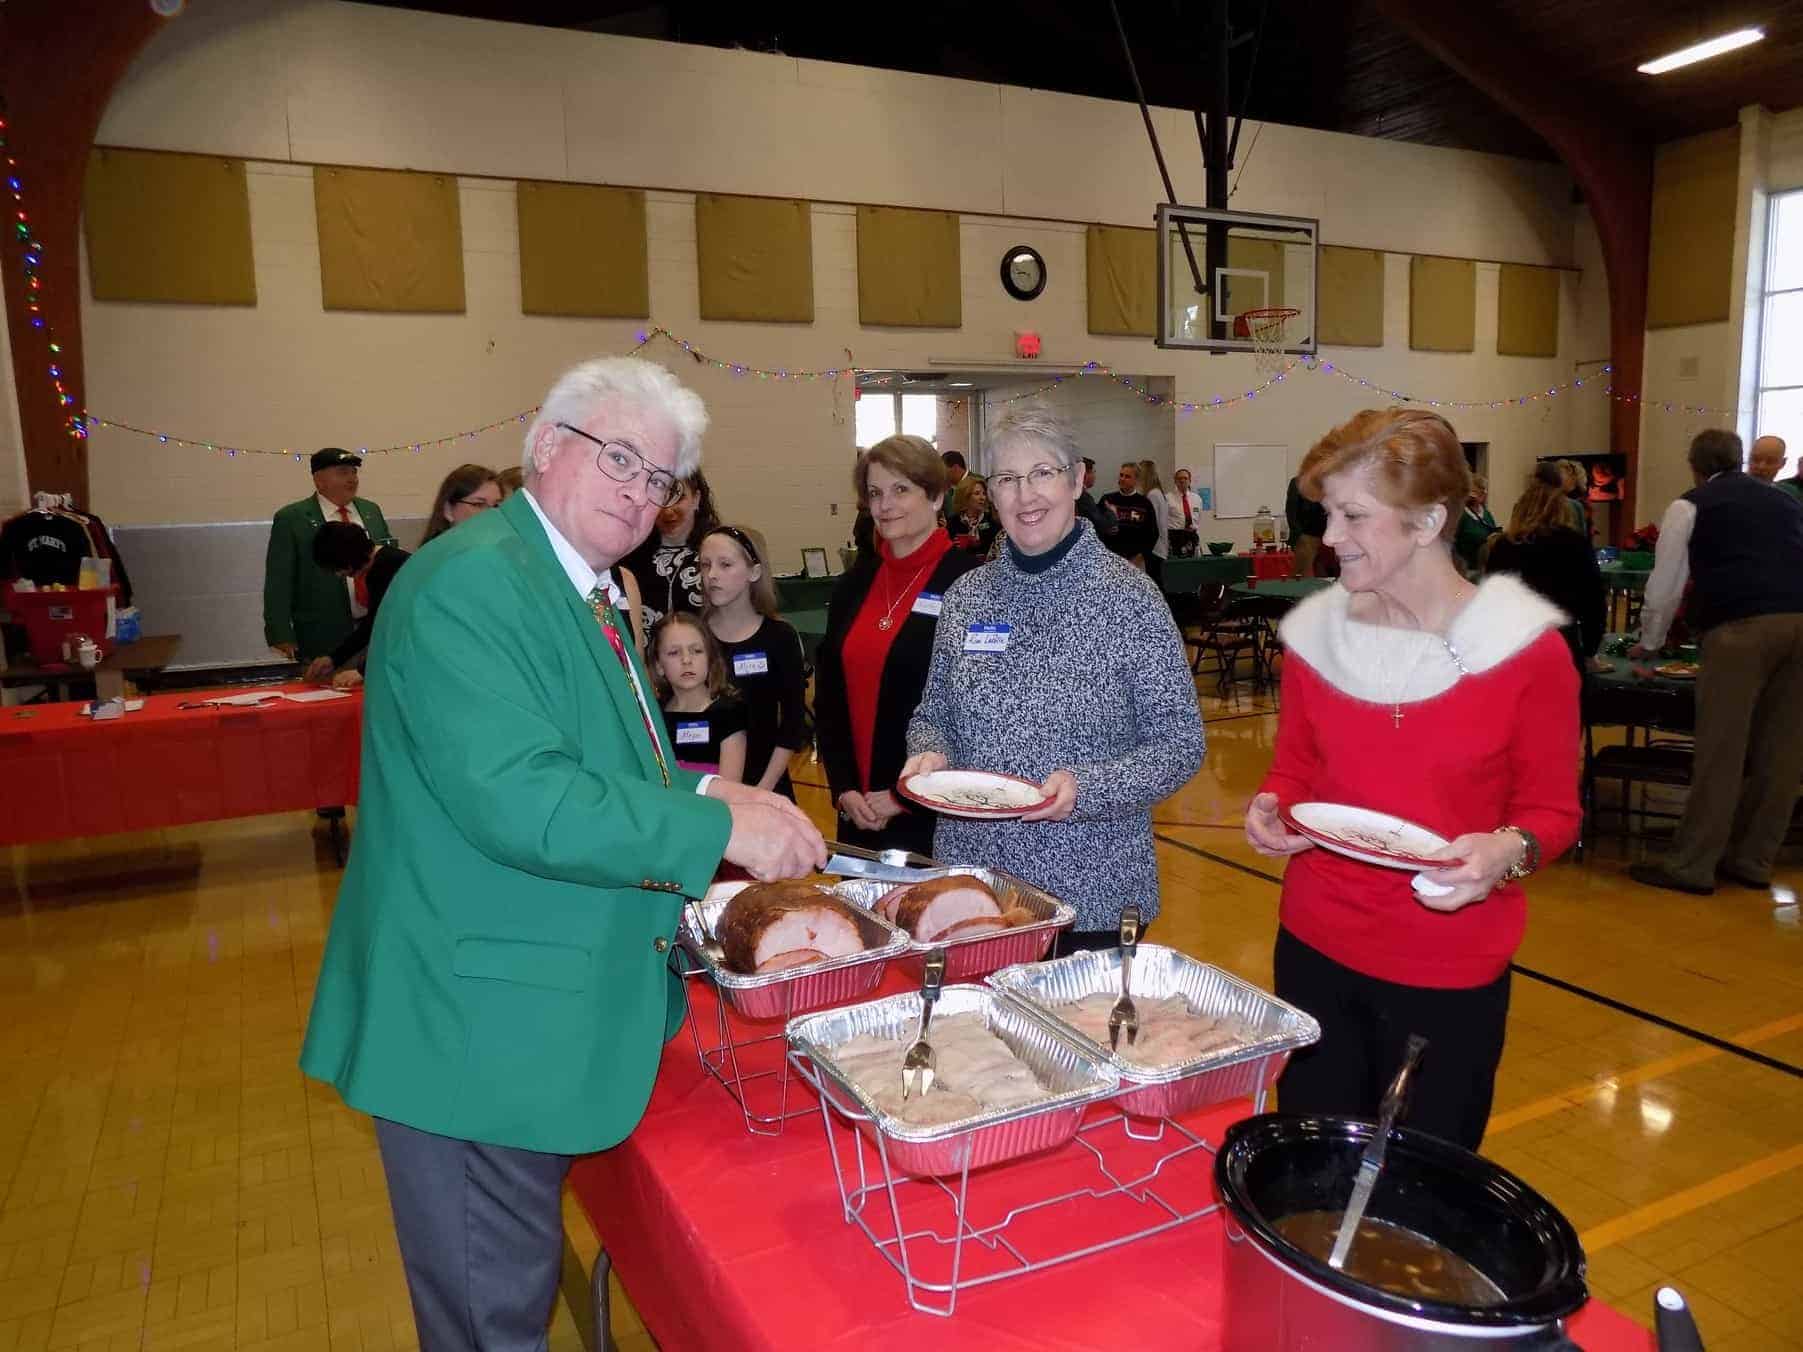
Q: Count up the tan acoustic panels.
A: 11